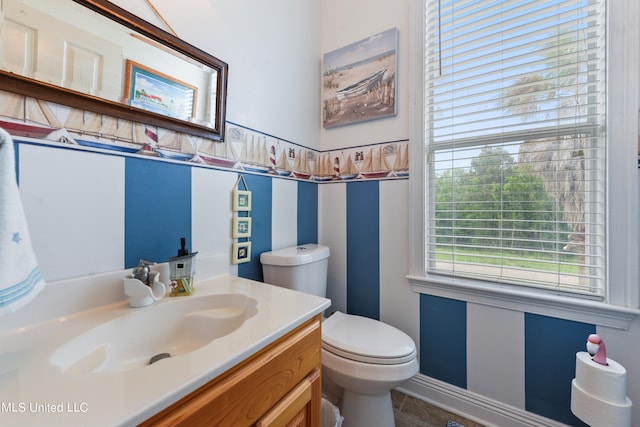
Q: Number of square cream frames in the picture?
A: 3